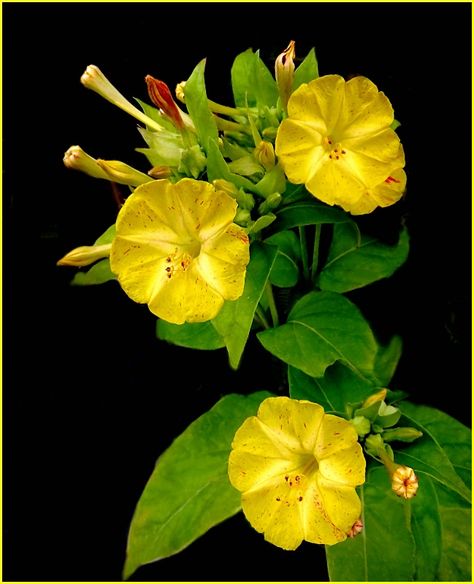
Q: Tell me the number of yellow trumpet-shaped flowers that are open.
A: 3